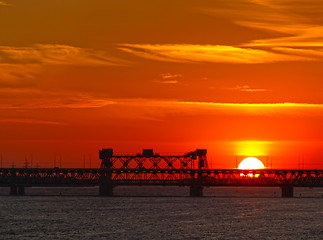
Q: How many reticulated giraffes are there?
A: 0